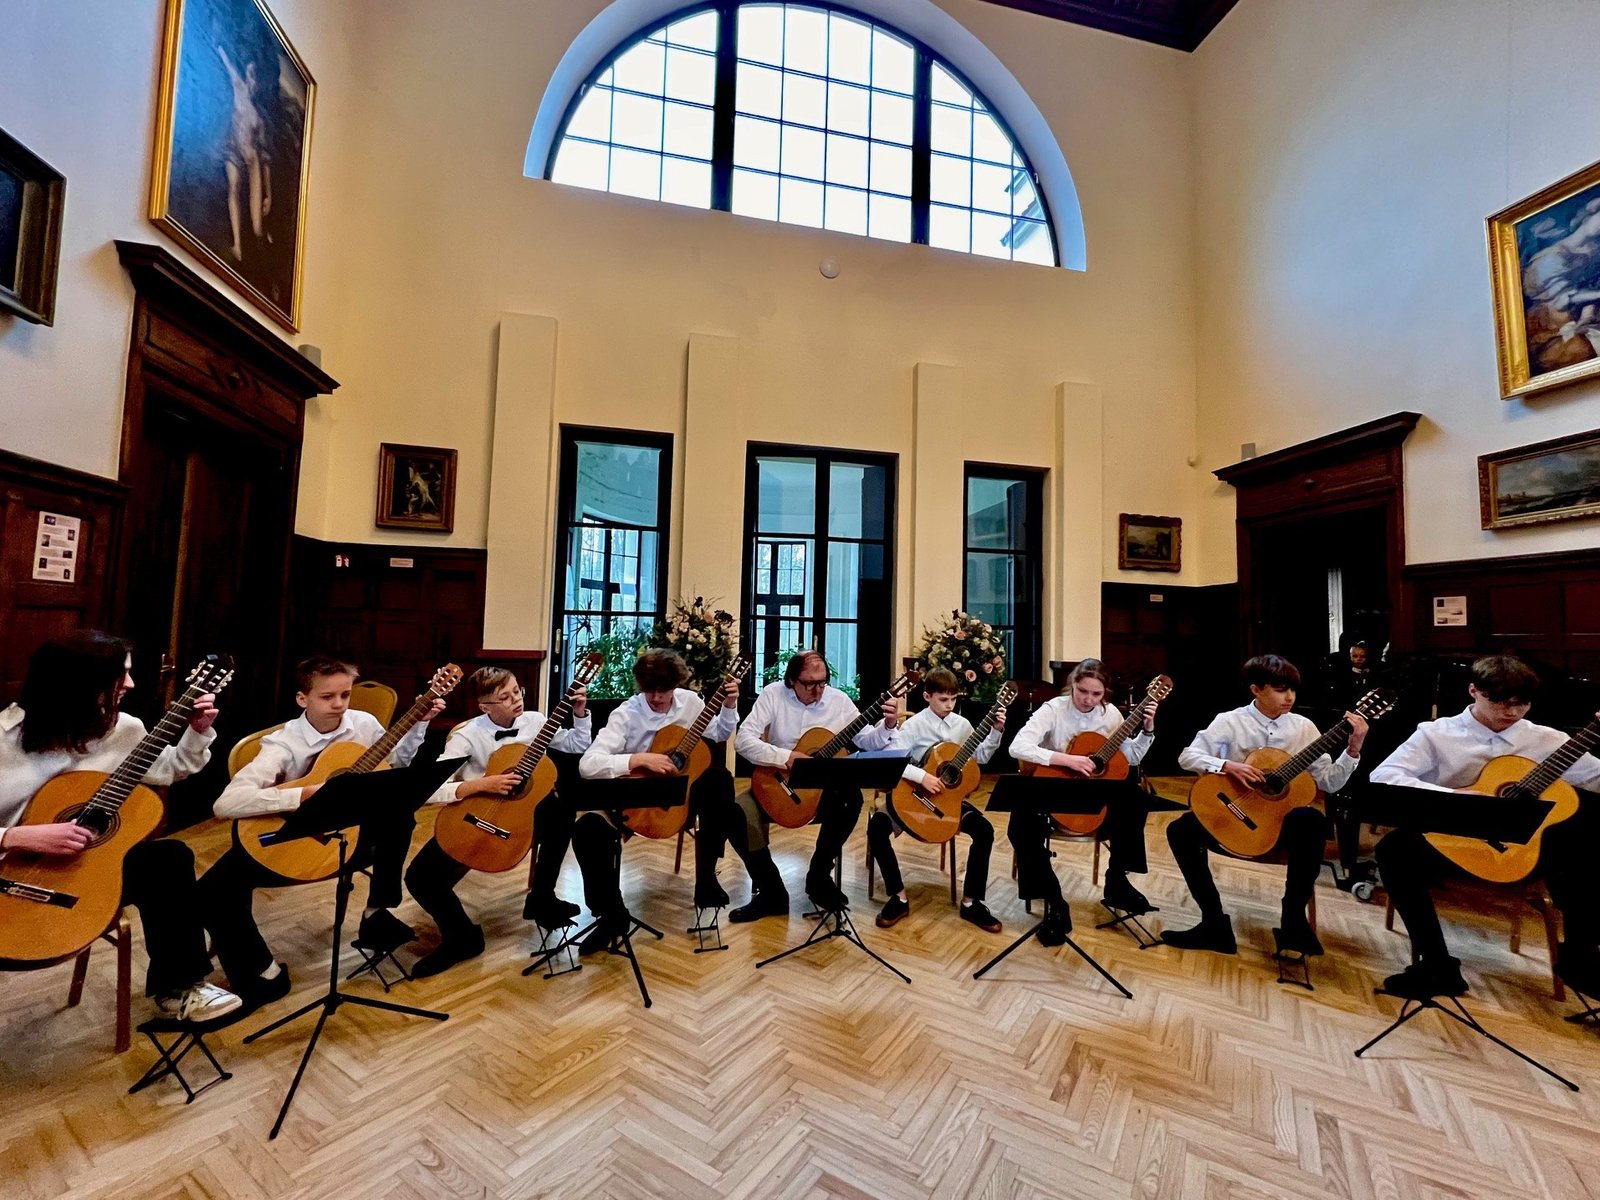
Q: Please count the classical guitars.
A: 9